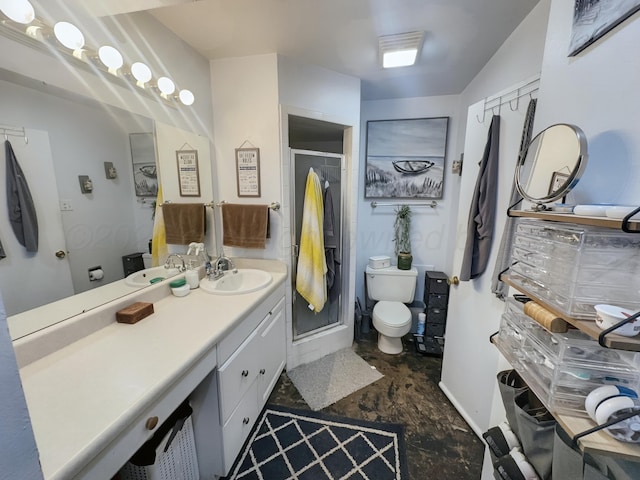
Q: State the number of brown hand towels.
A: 1